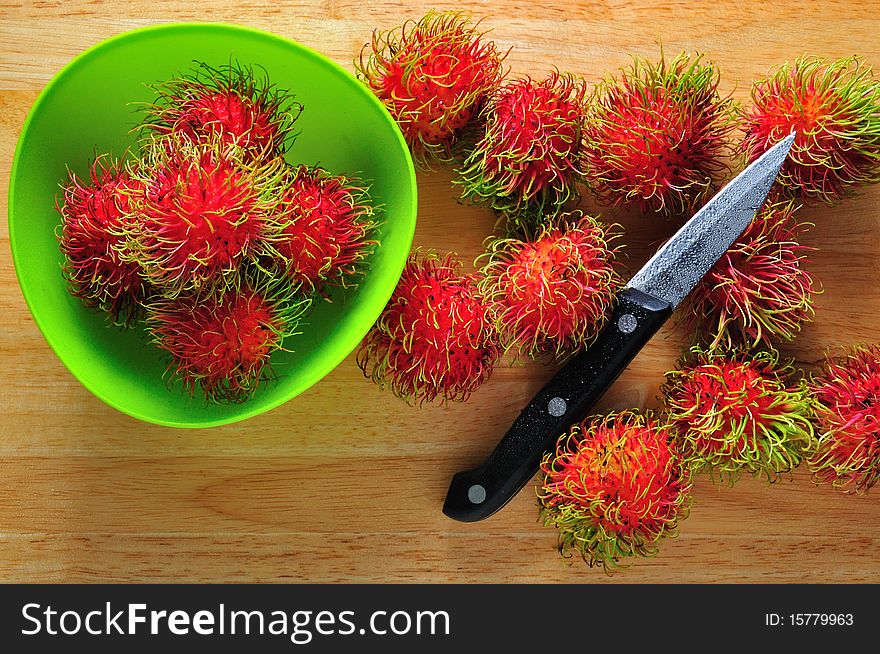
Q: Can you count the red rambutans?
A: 15